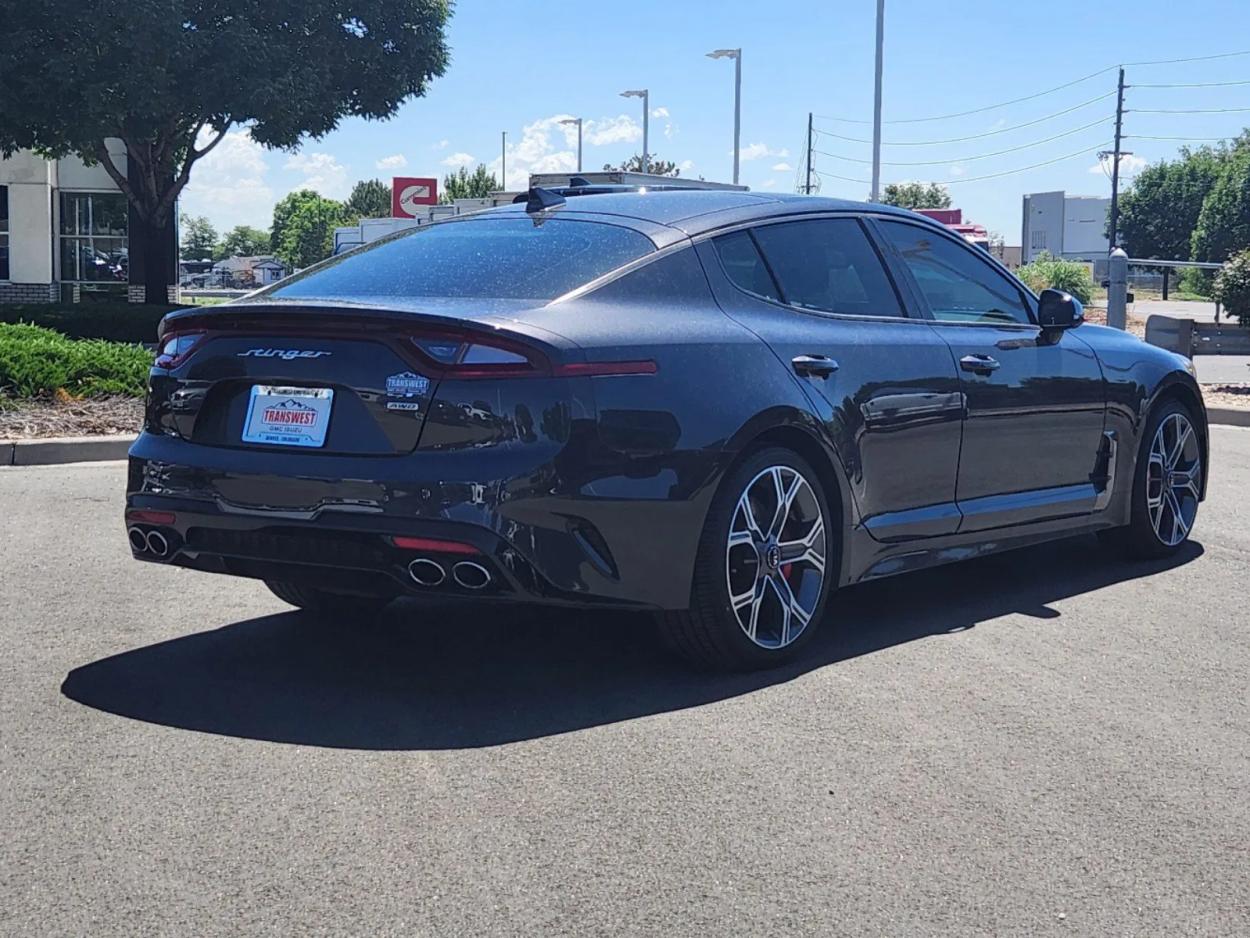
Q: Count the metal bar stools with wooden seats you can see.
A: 0